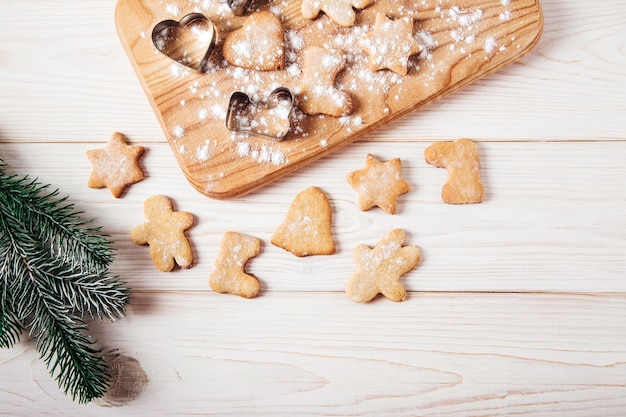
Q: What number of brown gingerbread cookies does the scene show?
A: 11